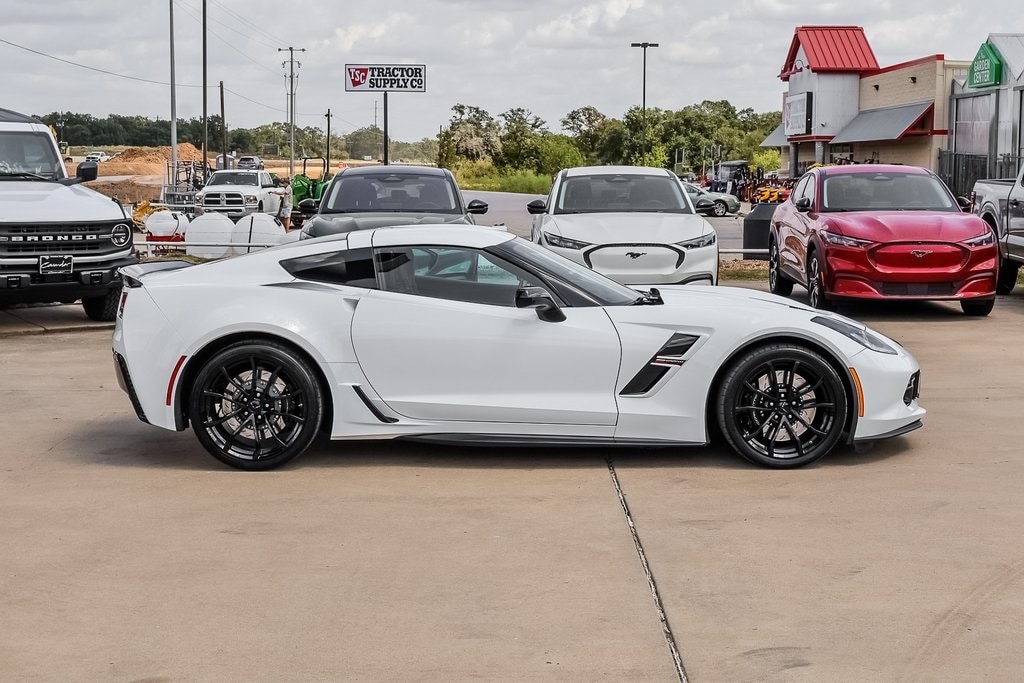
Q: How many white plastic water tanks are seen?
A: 3